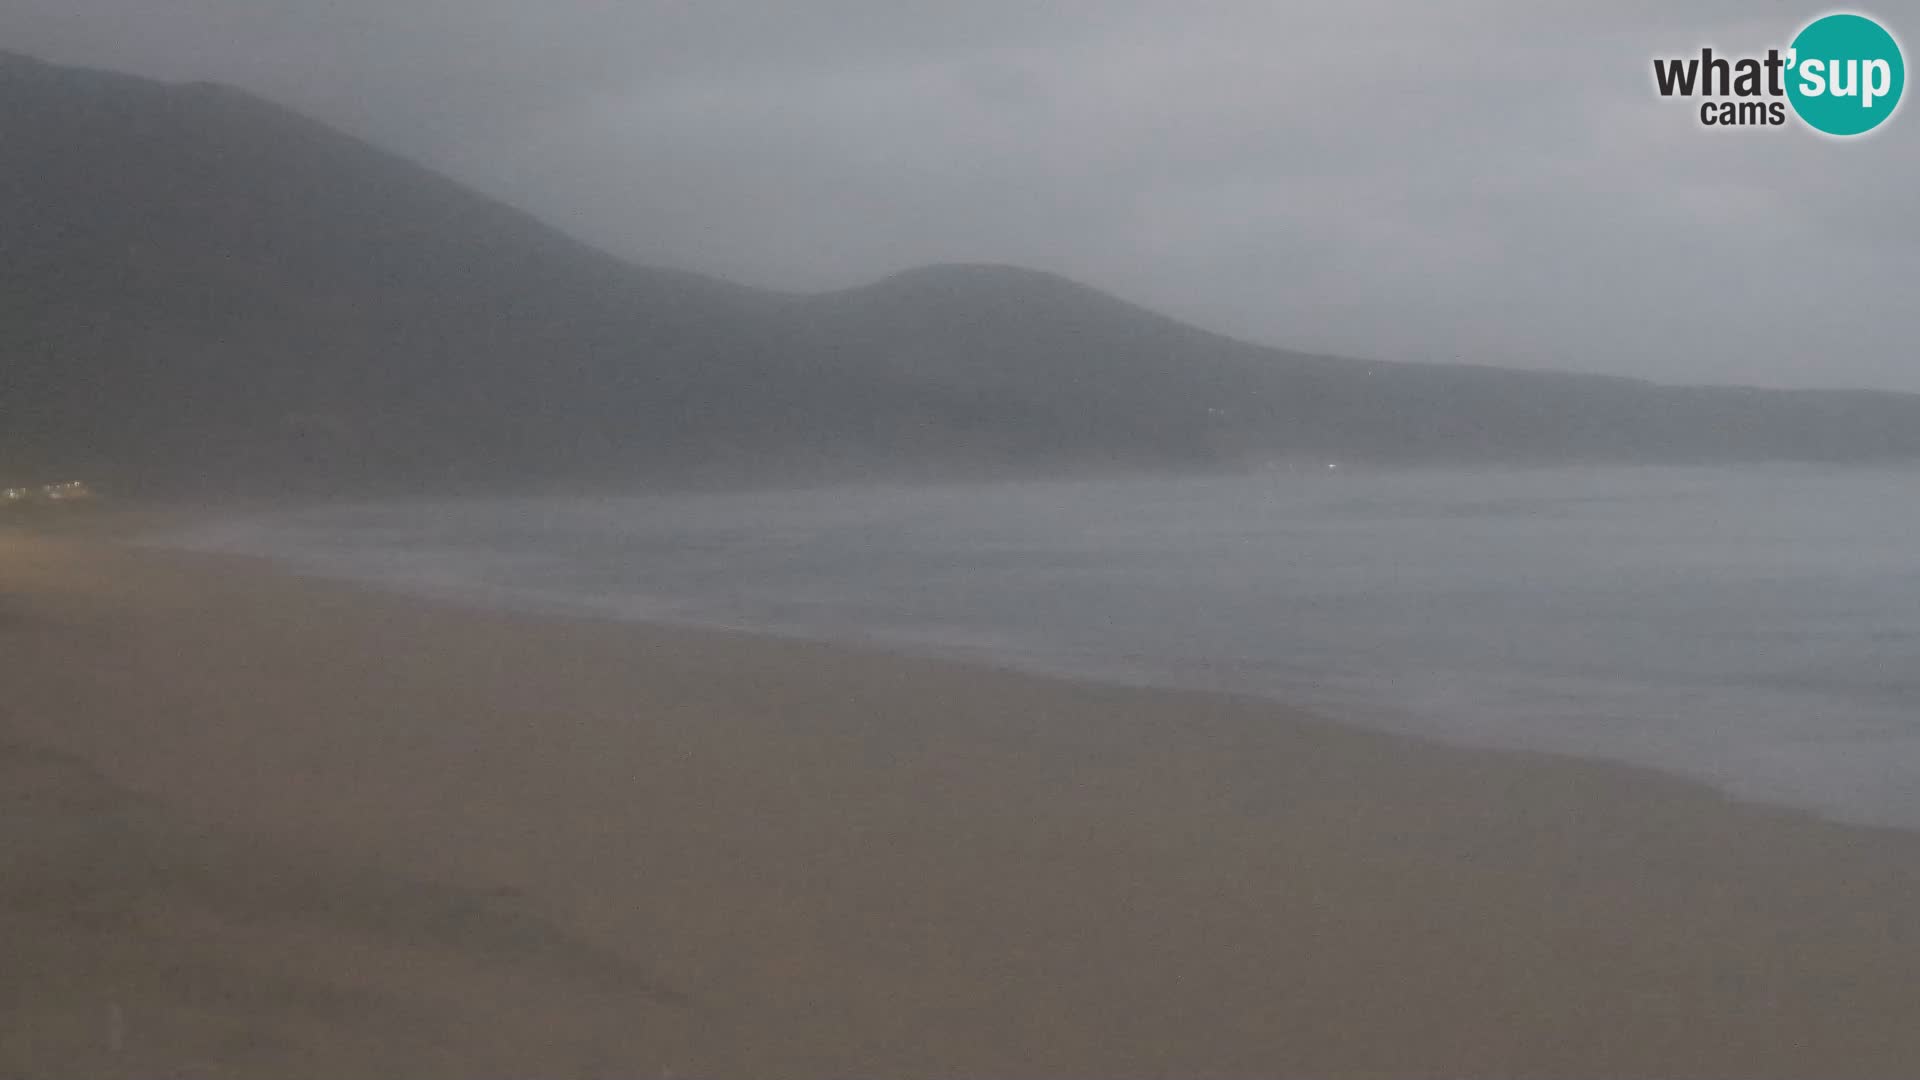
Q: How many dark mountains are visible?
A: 2